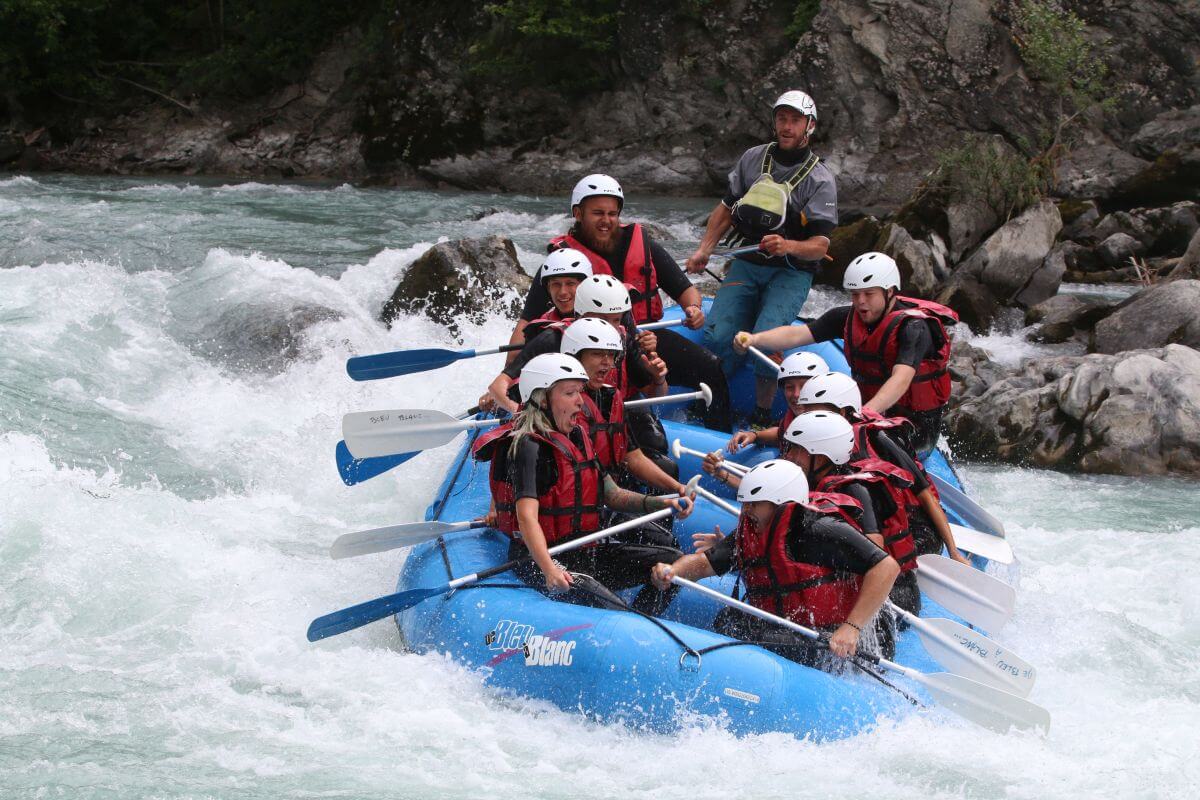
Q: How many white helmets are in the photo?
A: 11